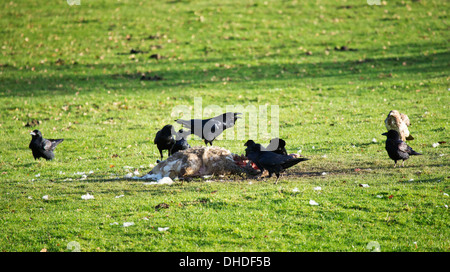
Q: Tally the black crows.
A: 7